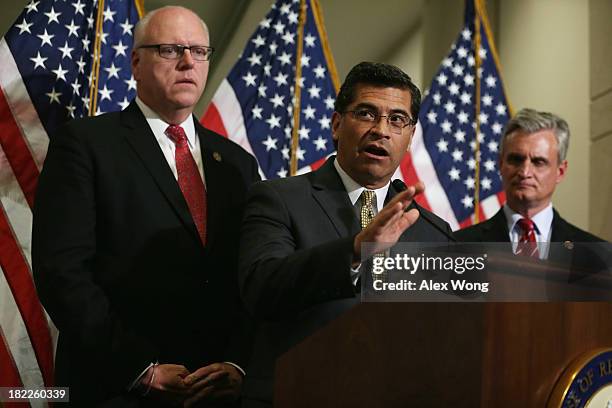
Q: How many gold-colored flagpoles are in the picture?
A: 3